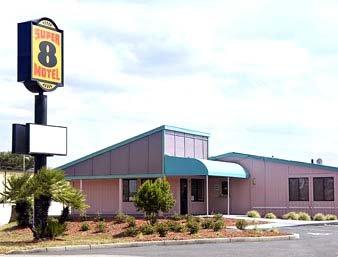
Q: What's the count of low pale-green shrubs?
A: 6